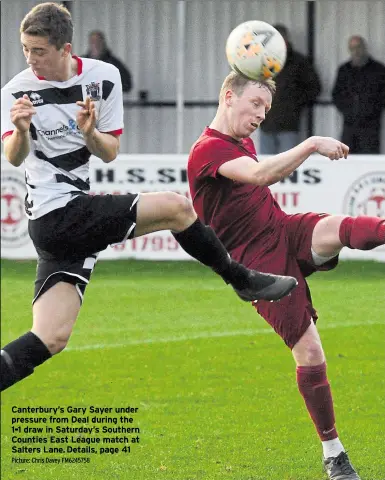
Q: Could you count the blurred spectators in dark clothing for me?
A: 3